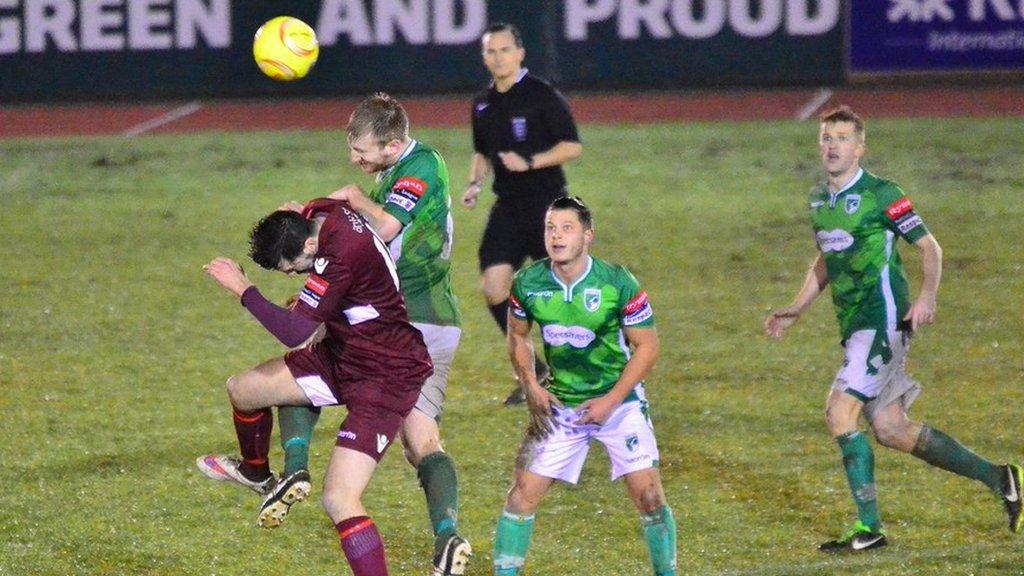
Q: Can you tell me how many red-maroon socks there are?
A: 2